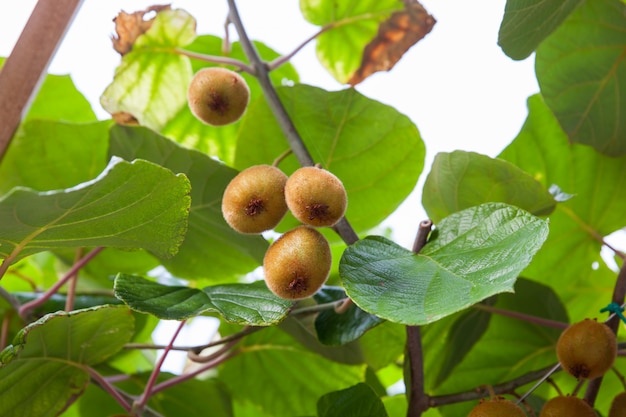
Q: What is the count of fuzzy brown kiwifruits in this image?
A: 8